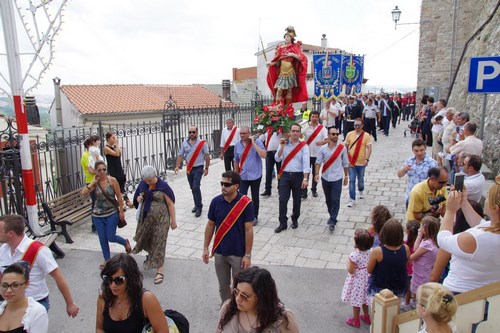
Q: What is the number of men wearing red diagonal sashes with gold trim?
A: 10